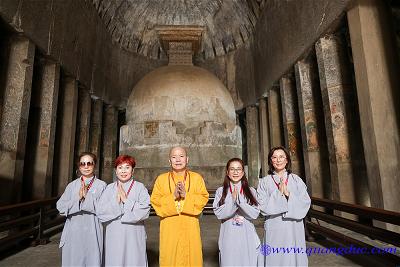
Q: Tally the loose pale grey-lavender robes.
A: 4